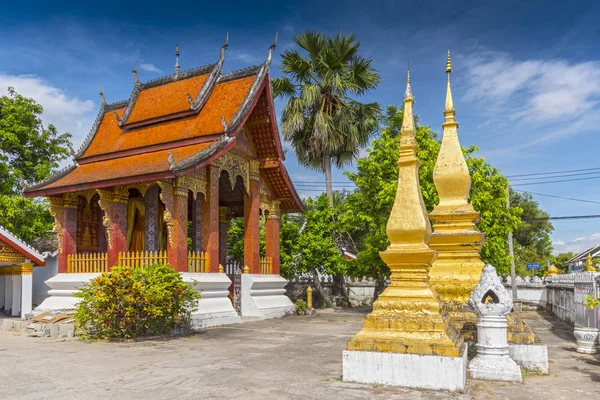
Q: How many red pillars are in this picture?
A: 6